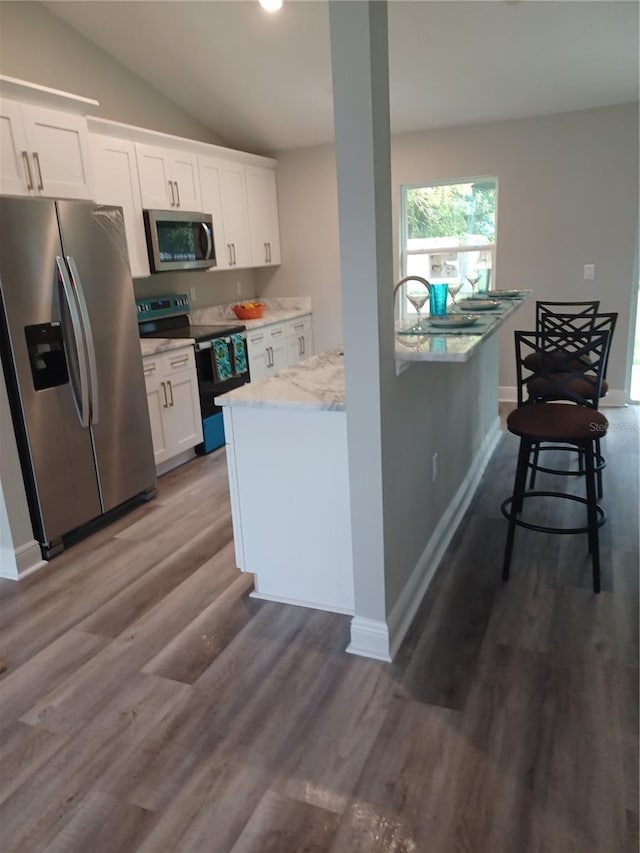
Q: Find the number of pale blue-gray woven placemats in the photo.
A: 3